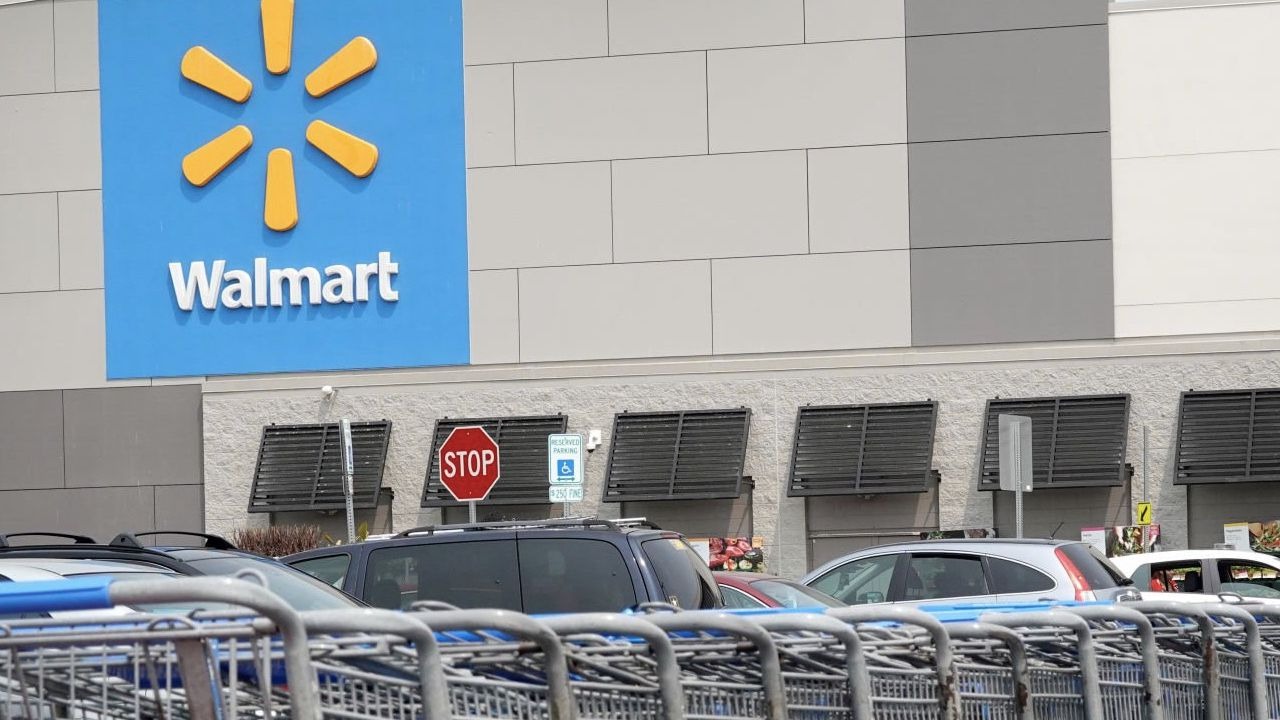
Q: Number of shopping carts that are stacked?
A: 12